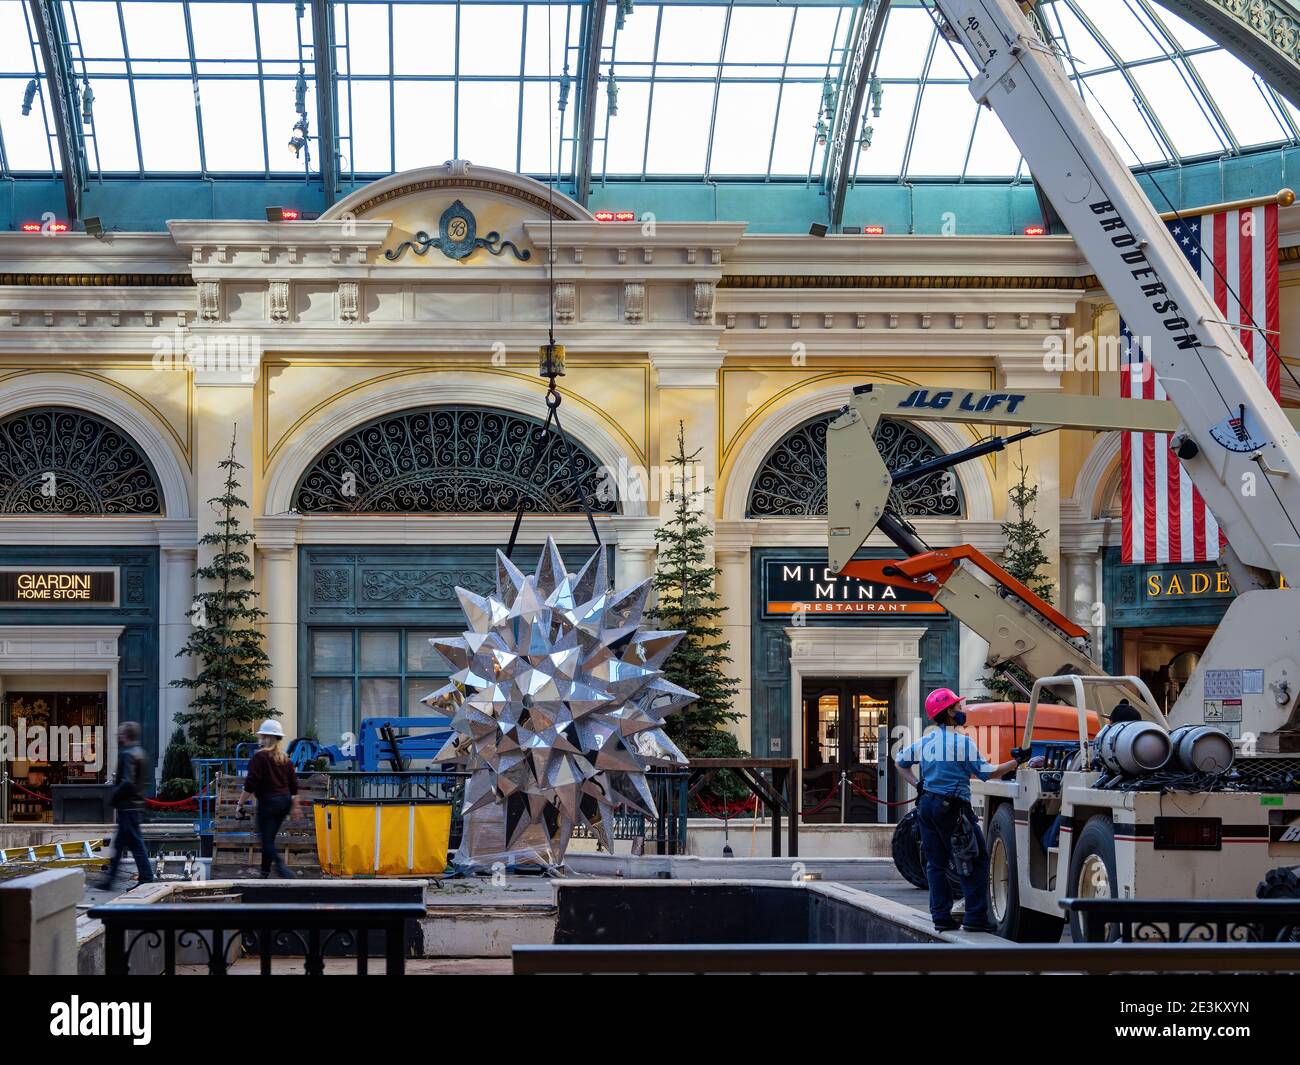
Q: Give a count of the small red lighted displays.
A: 7